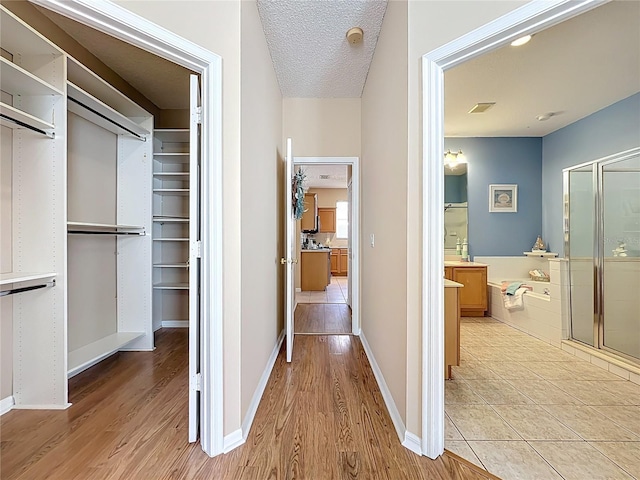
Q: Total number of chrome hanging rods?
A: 4